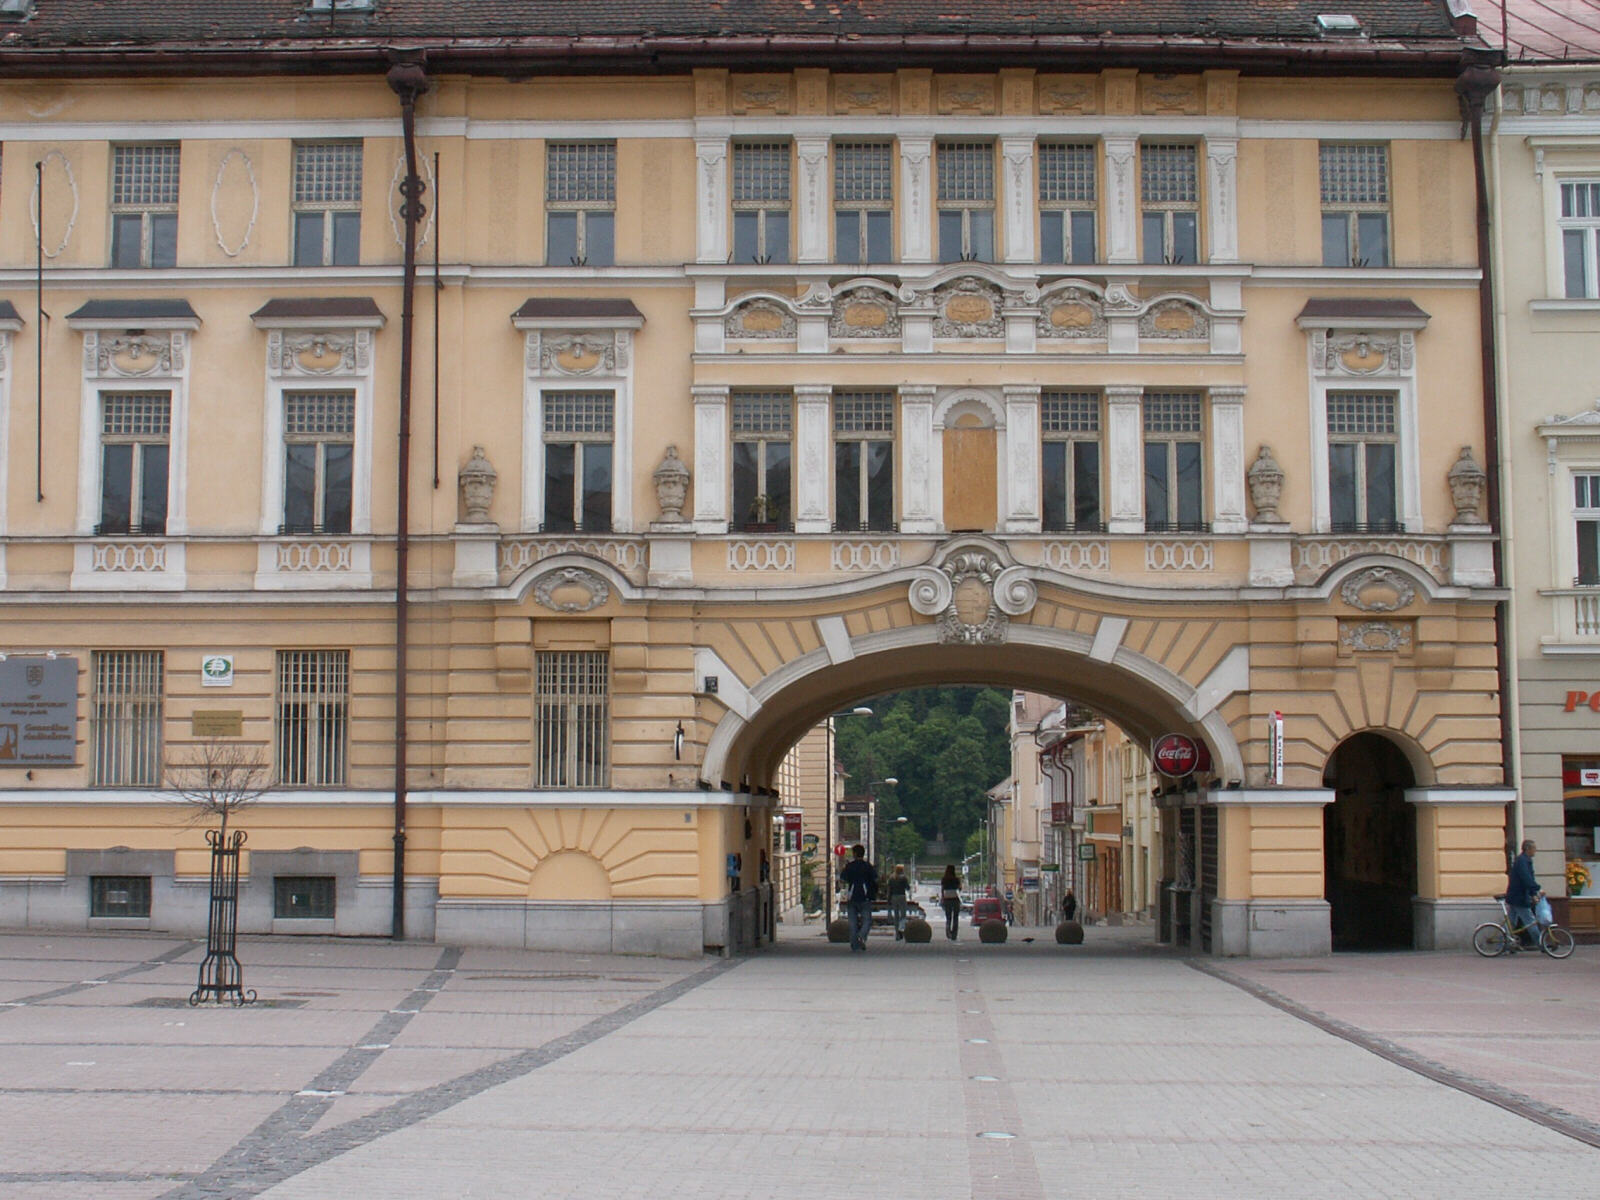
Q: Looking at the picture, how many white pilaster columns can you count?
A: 12